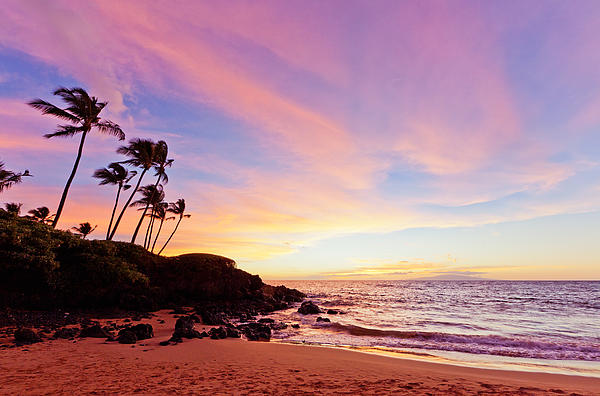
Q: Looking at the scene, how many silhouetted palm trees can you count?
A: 12